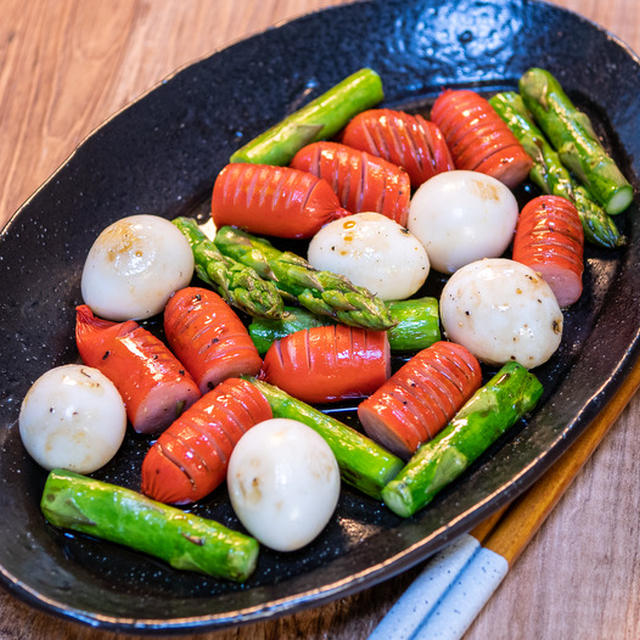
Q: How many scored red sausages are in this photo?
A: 10